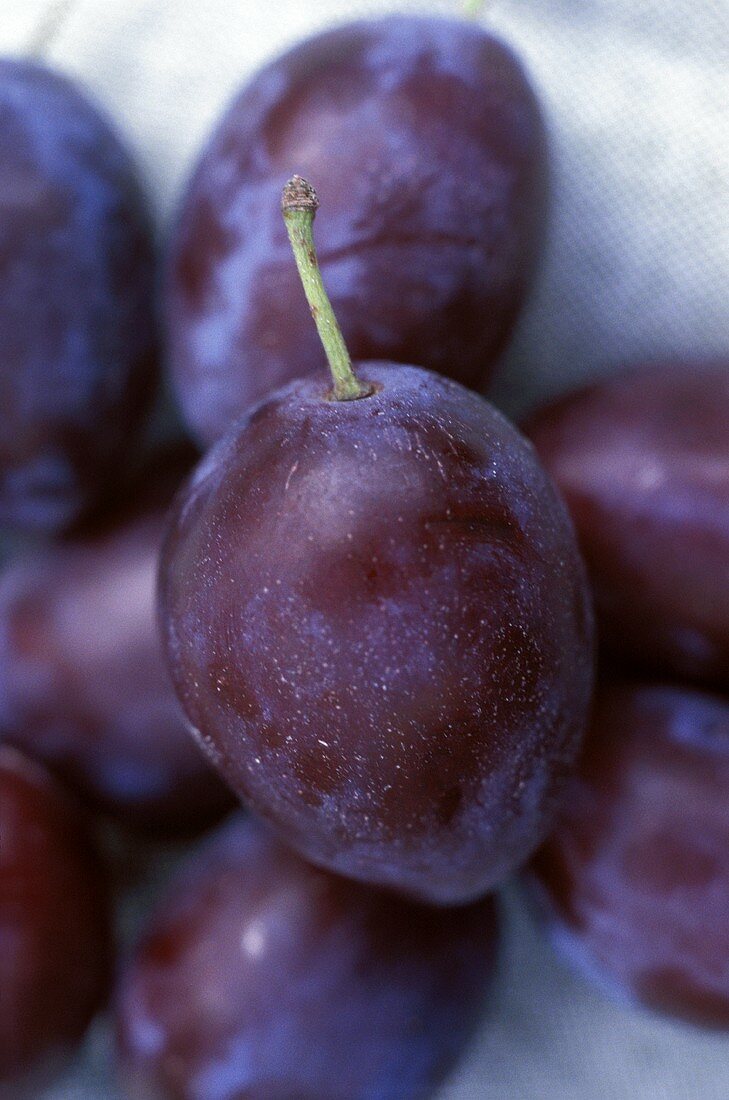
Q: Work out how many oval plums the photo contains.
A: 8